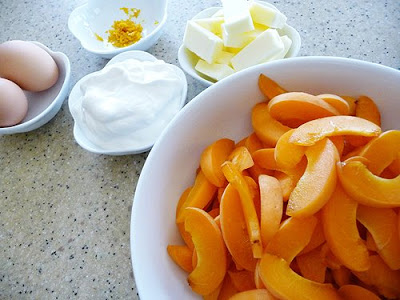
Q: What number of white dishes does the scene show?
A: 5